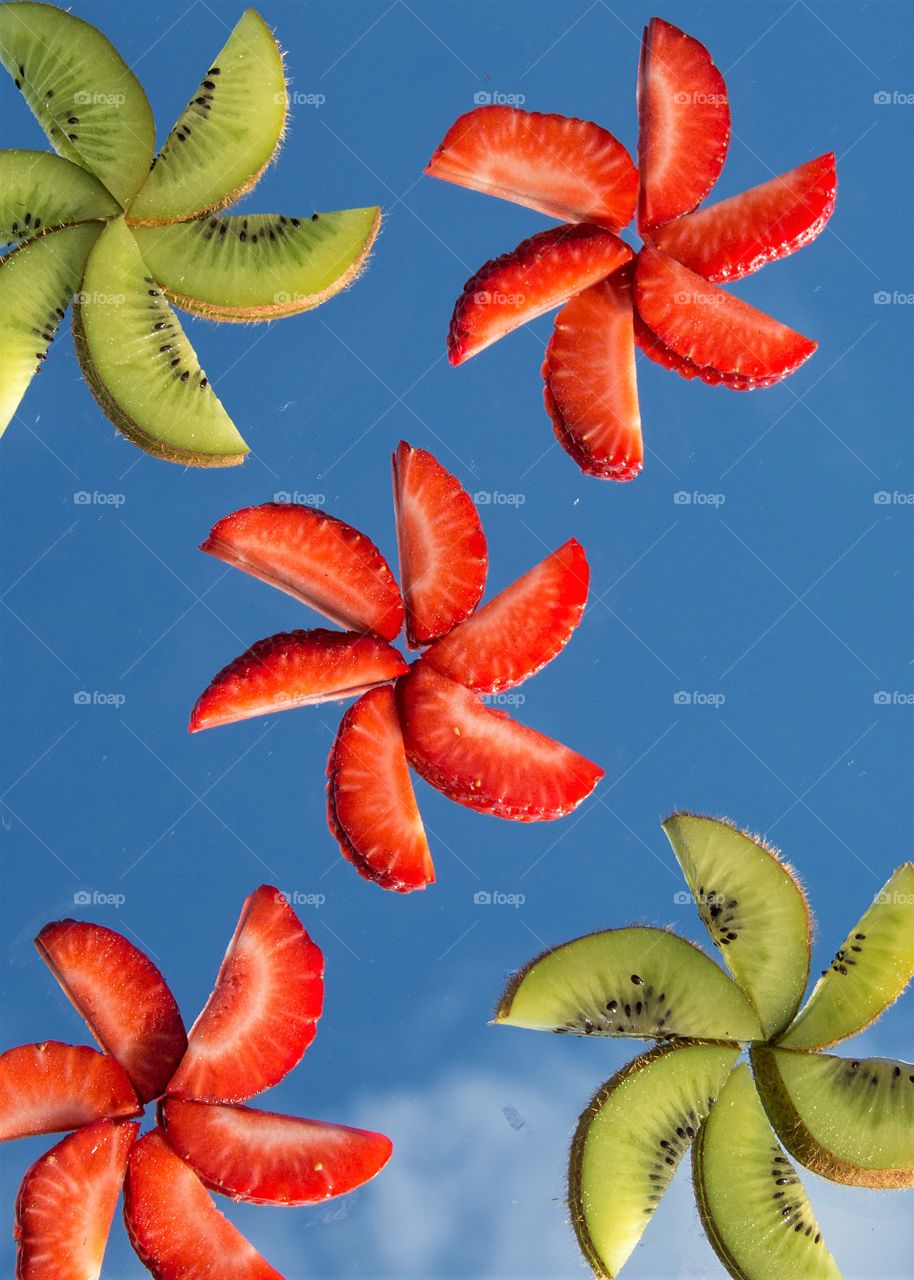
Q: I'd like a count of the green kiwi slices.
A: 12